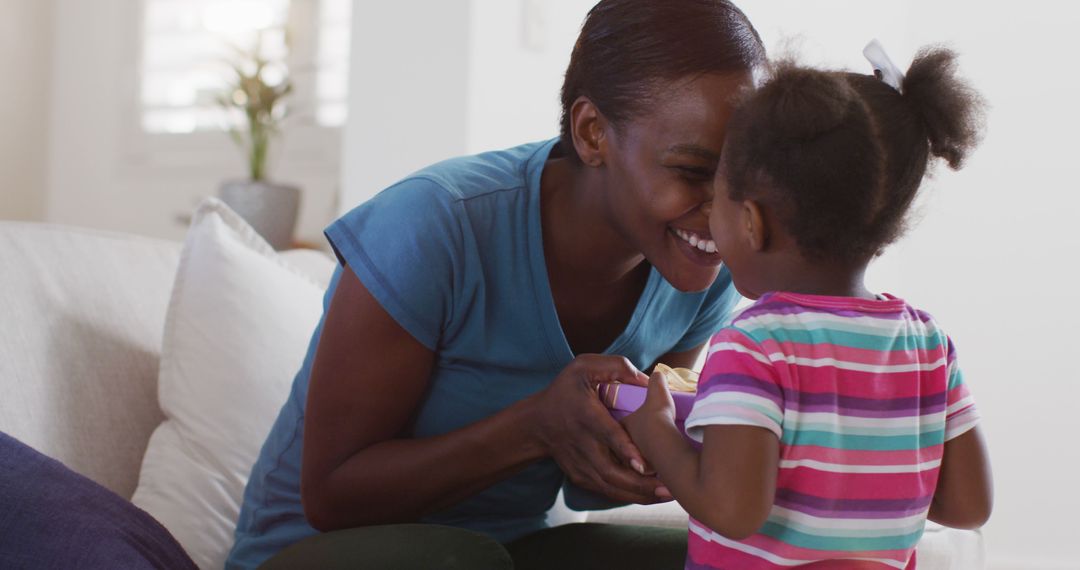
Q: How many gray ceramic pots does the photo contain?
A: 1